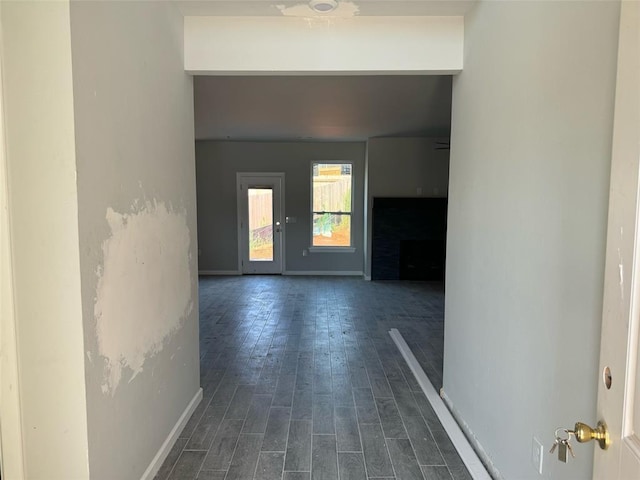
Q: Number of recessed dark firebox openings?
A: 1